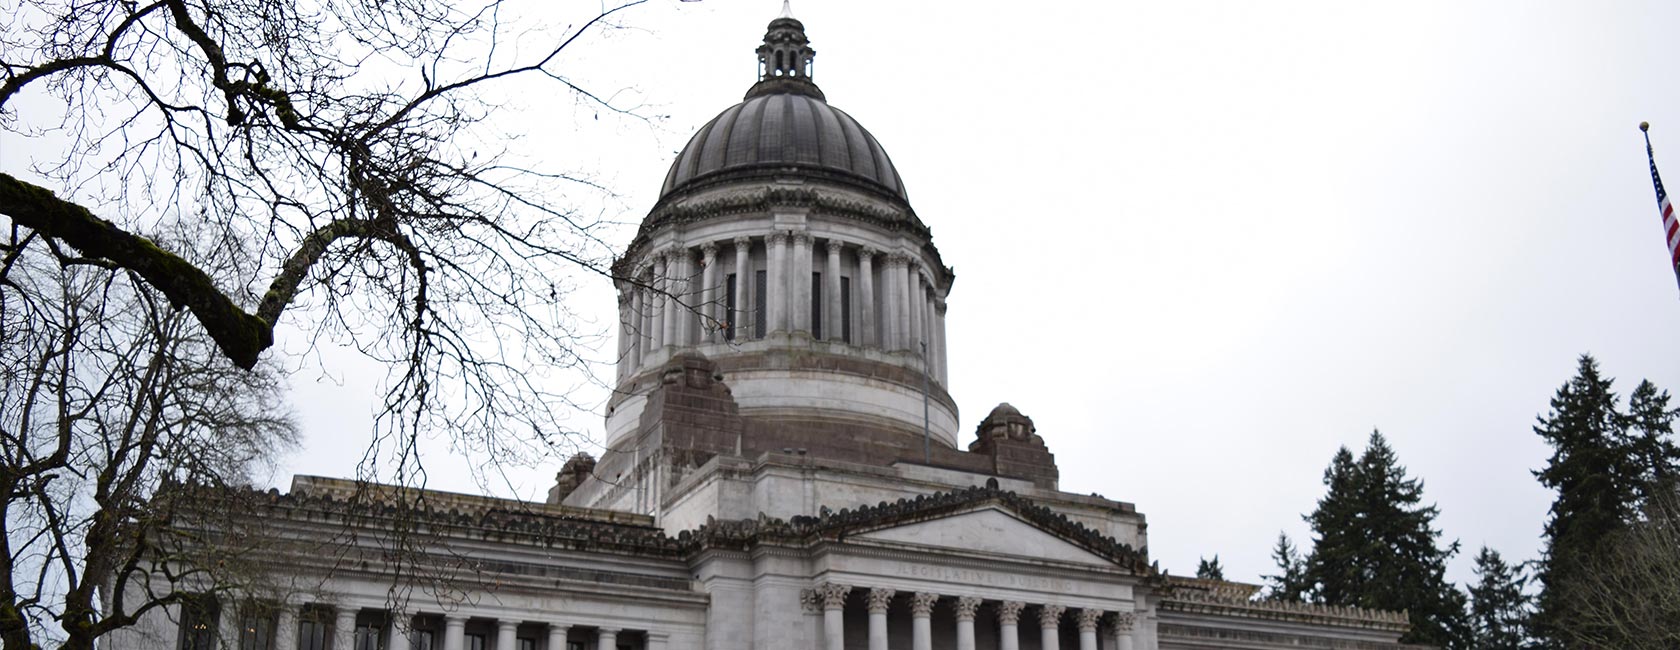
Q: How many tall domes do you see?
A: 1